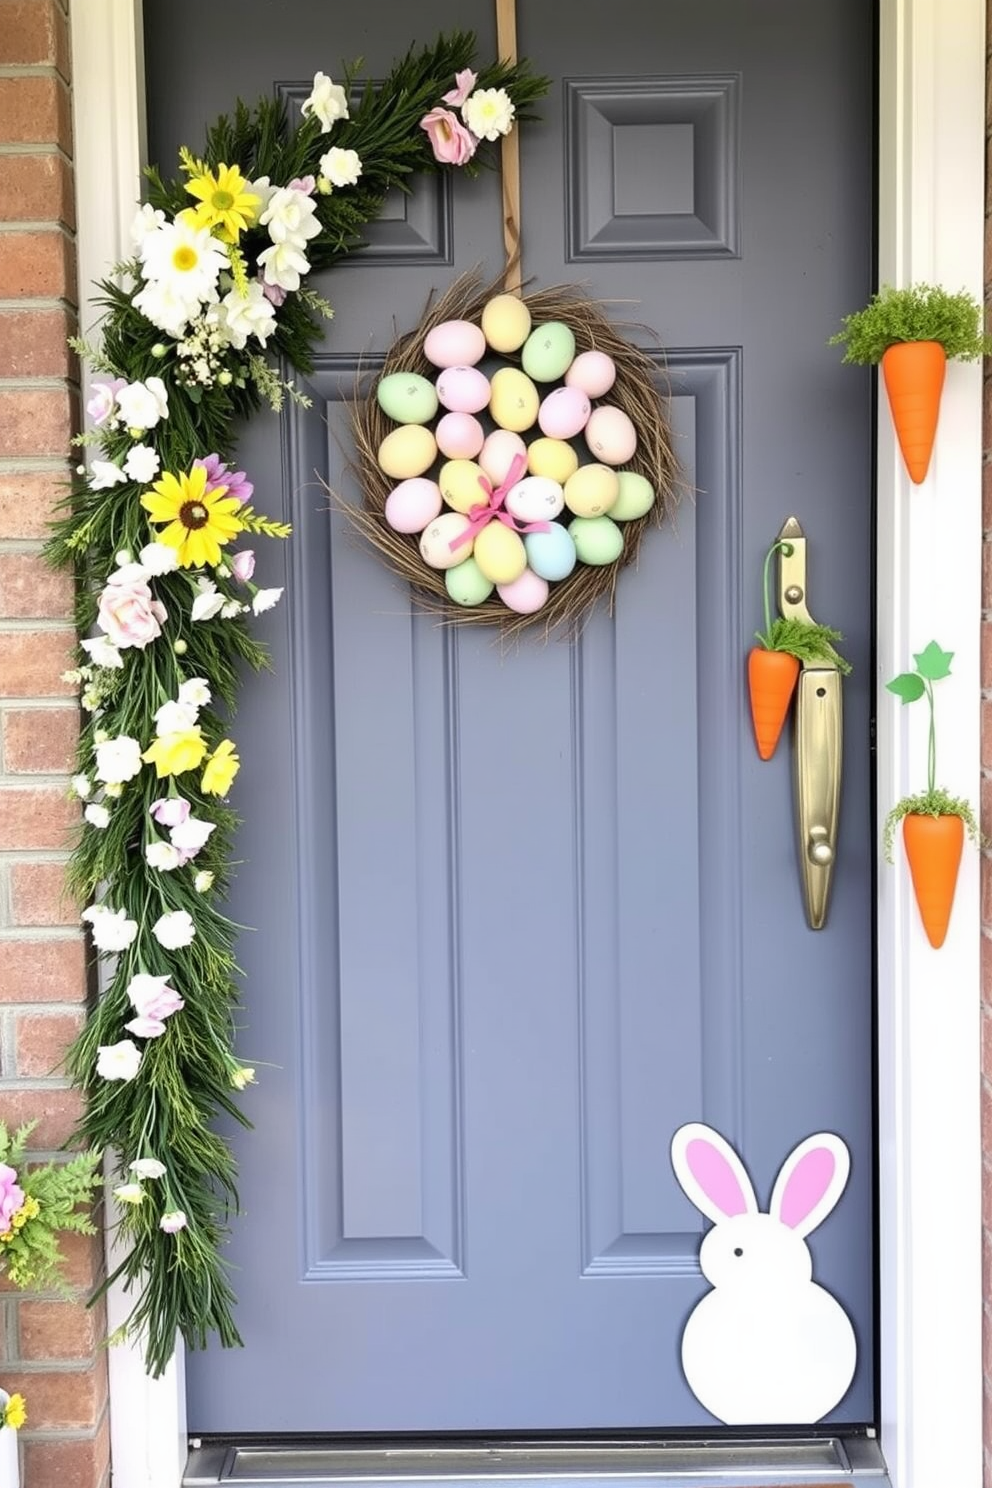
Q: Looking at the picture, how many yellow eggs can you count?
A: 7